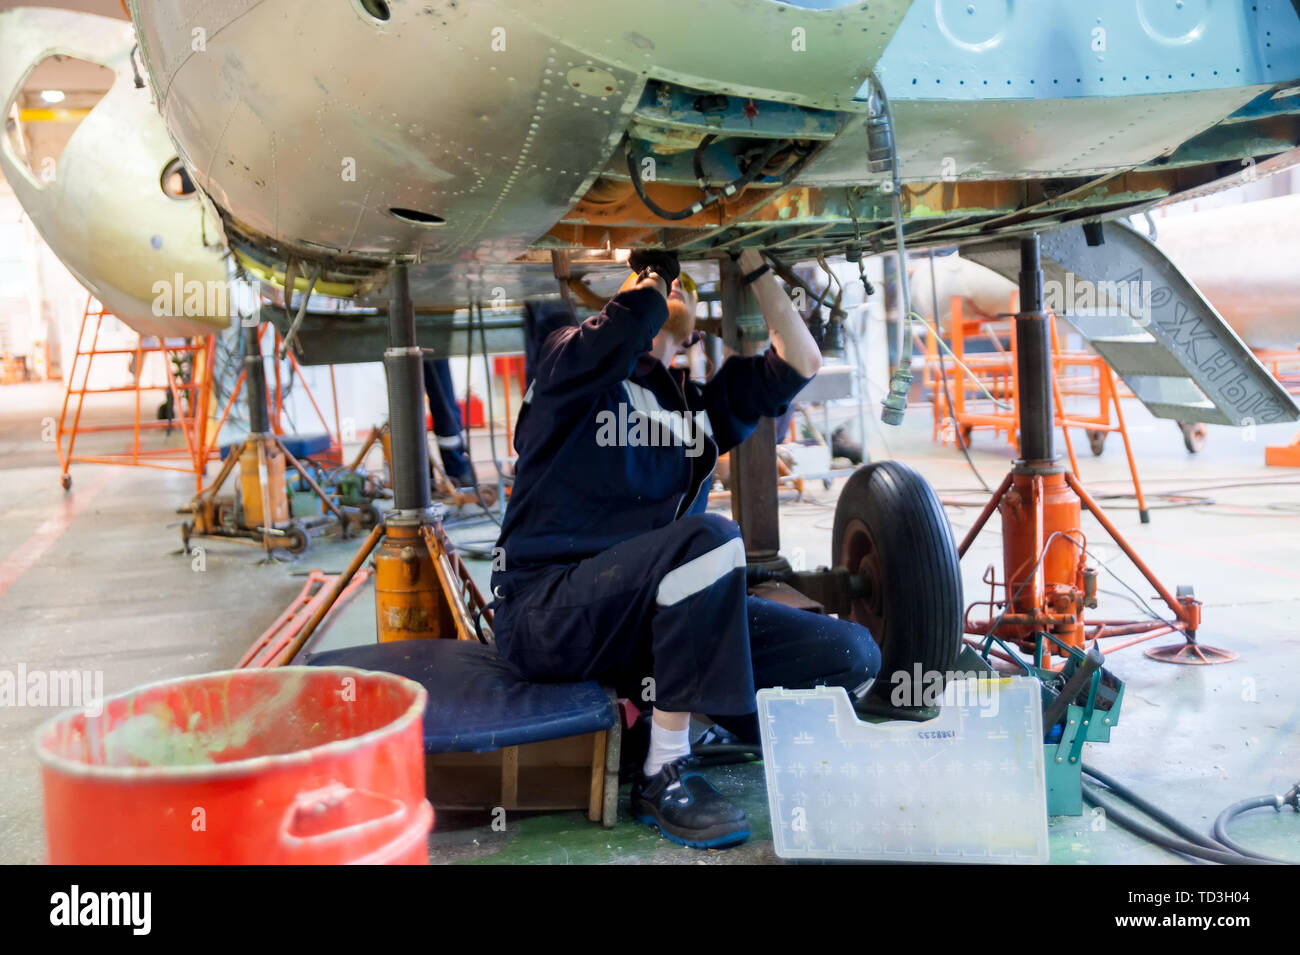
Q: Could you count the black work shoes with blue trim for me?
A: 1